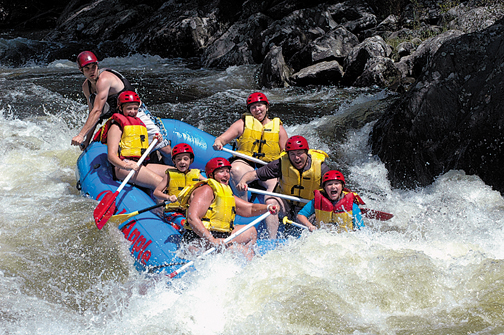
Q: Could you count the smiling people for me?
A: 6